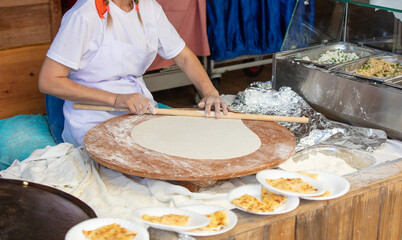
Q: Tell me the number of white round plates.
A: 6